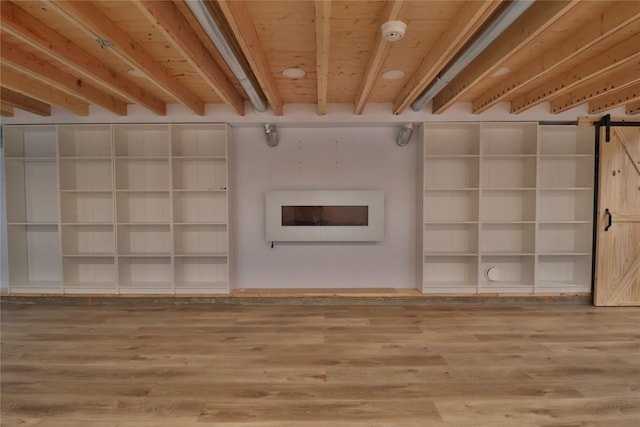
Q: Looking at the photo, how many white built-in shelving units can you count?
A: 2